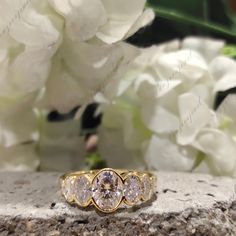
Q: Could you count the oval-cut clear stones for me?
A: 5